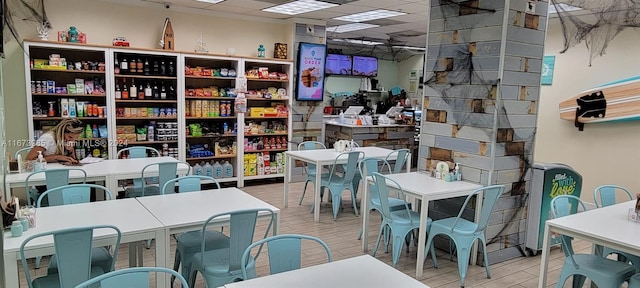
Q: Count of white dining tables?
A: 8